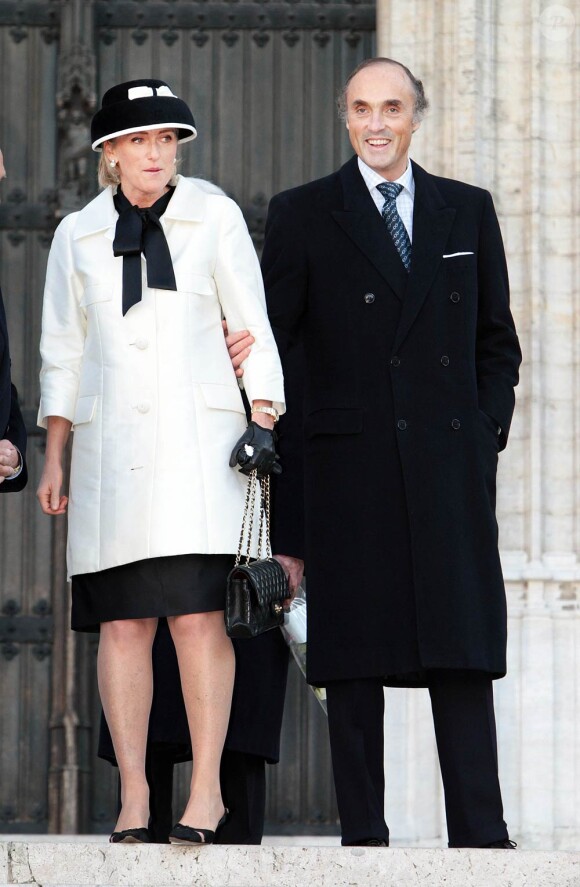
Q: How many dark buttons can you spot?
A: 6